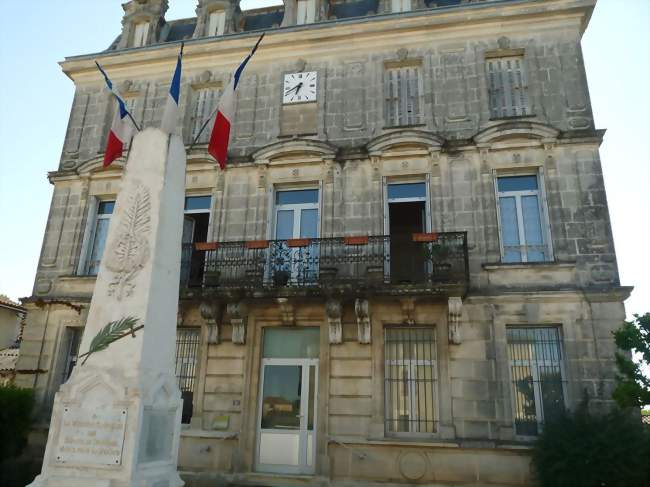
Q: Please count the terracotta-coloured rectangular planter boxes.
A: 5